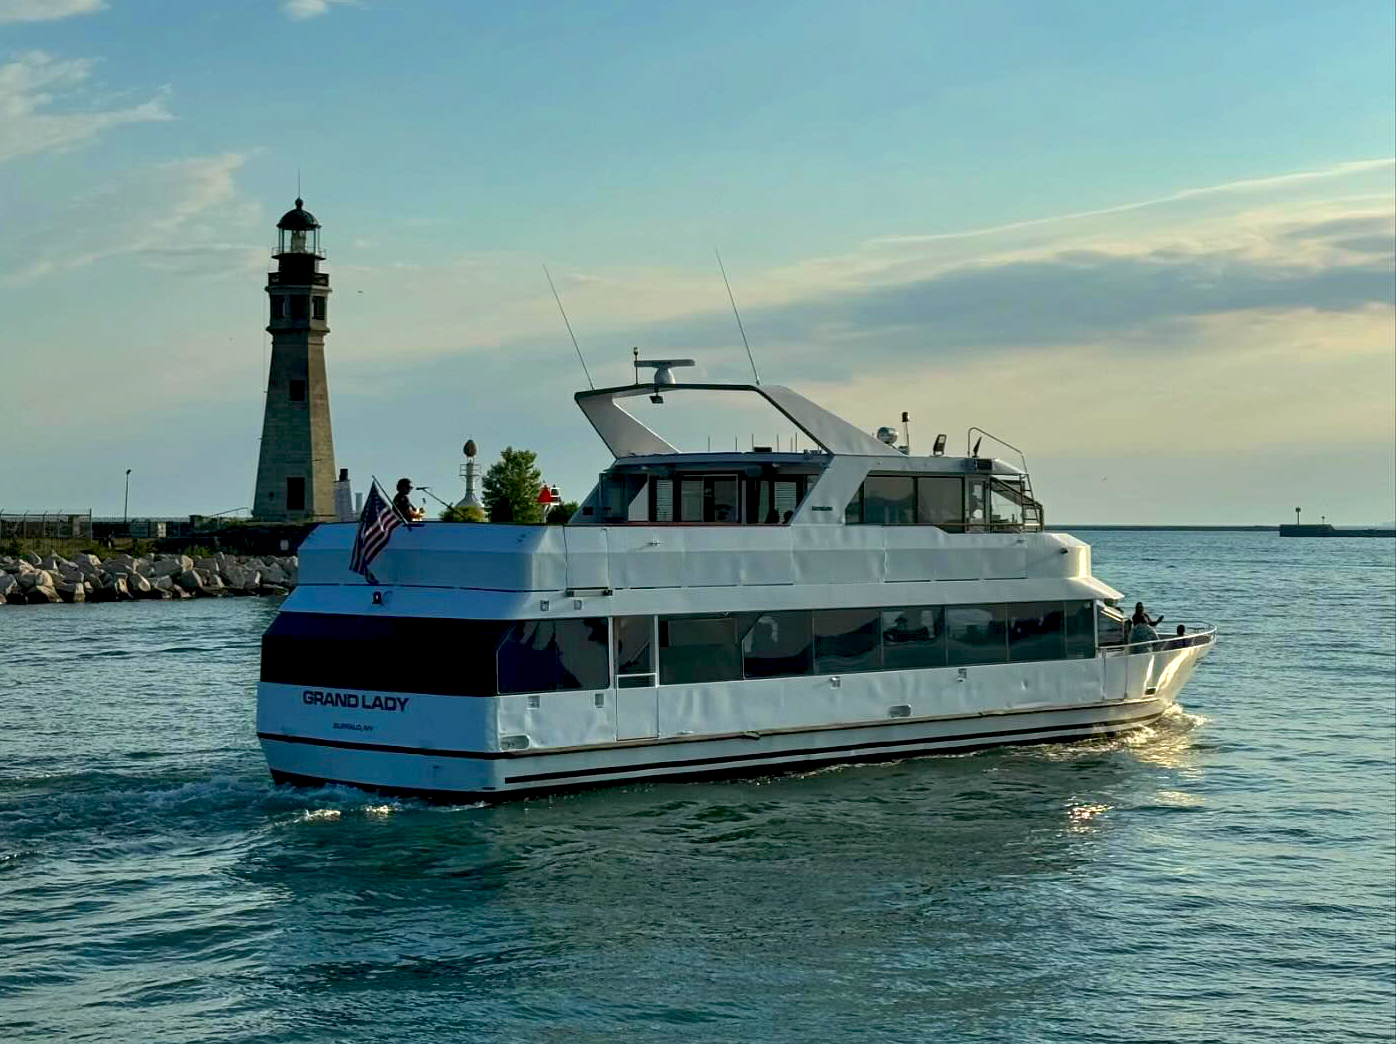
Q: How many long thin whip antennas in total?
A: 2